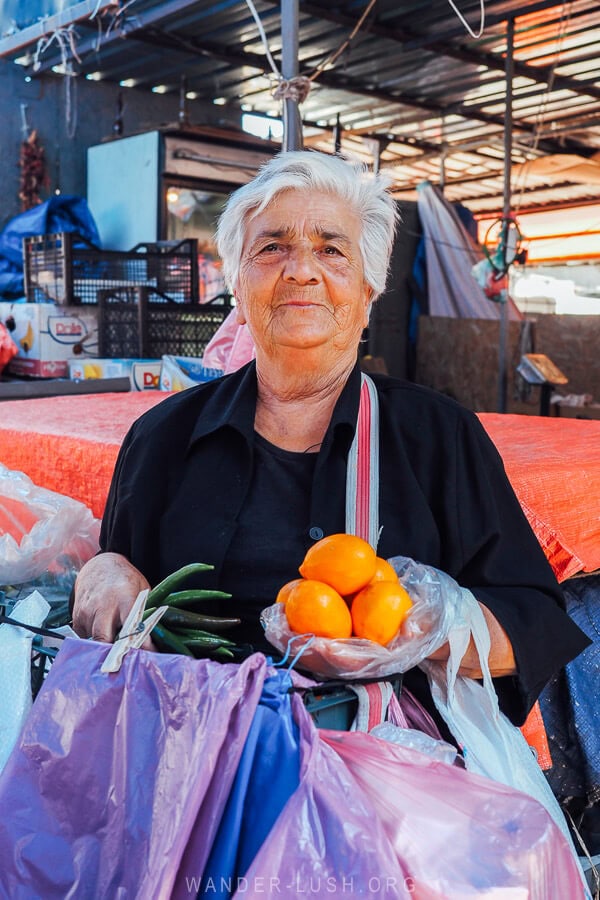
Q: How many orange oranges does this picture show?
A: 5